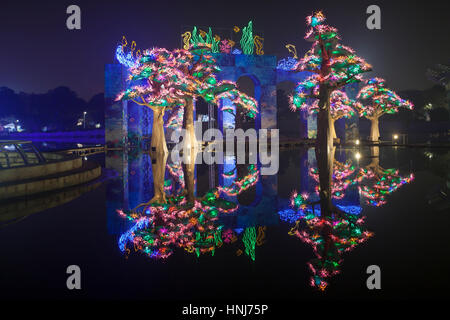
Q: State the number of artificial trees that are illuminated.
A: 5